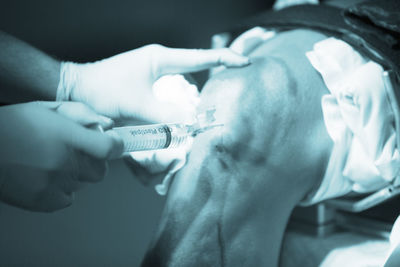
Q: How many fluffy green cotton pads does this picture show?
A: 0